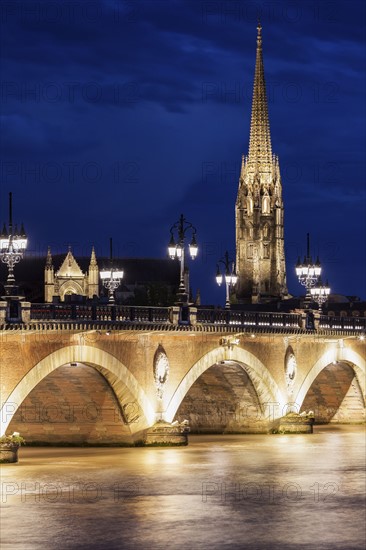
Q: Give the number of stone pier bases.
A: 3